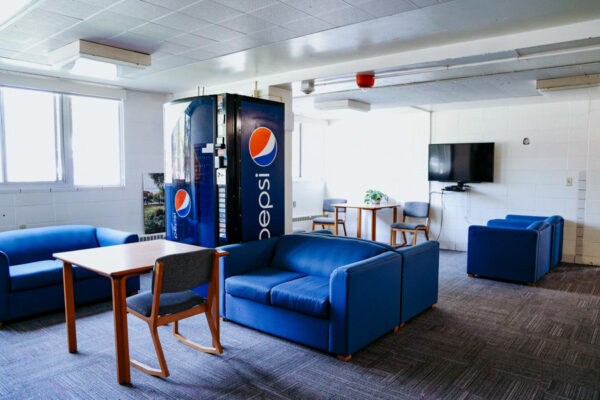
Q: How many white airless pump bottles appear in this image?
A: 0